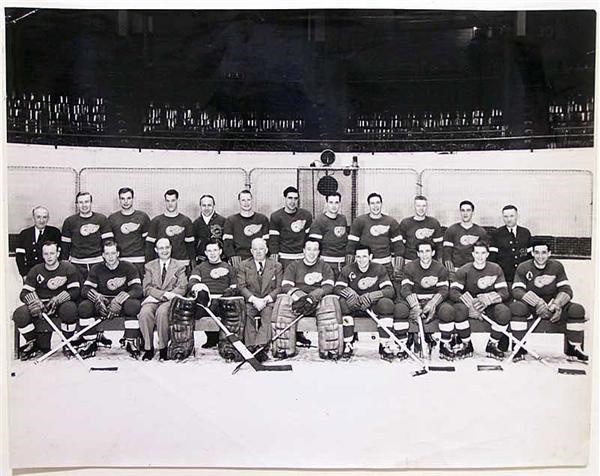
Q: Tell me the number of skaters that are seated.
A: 8